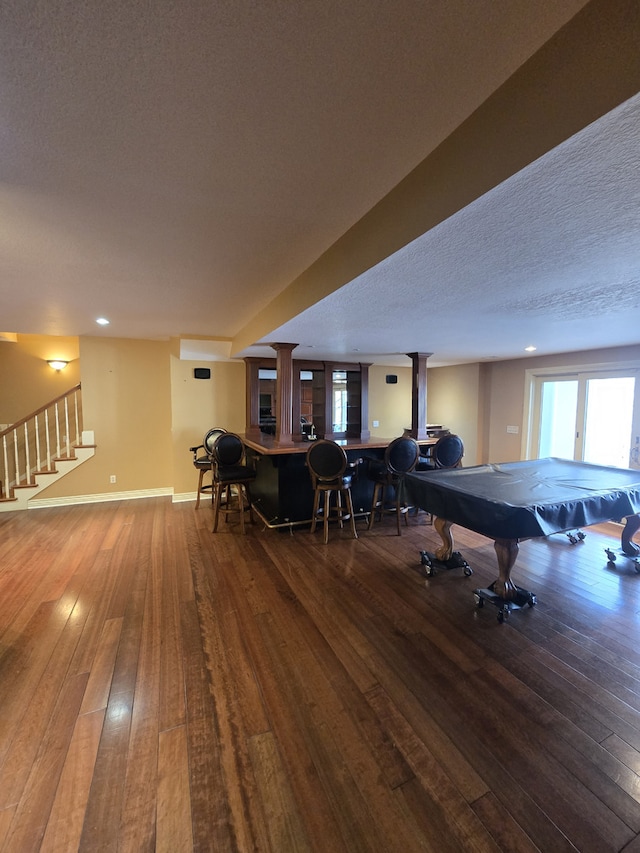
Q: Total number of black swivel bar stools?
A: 5